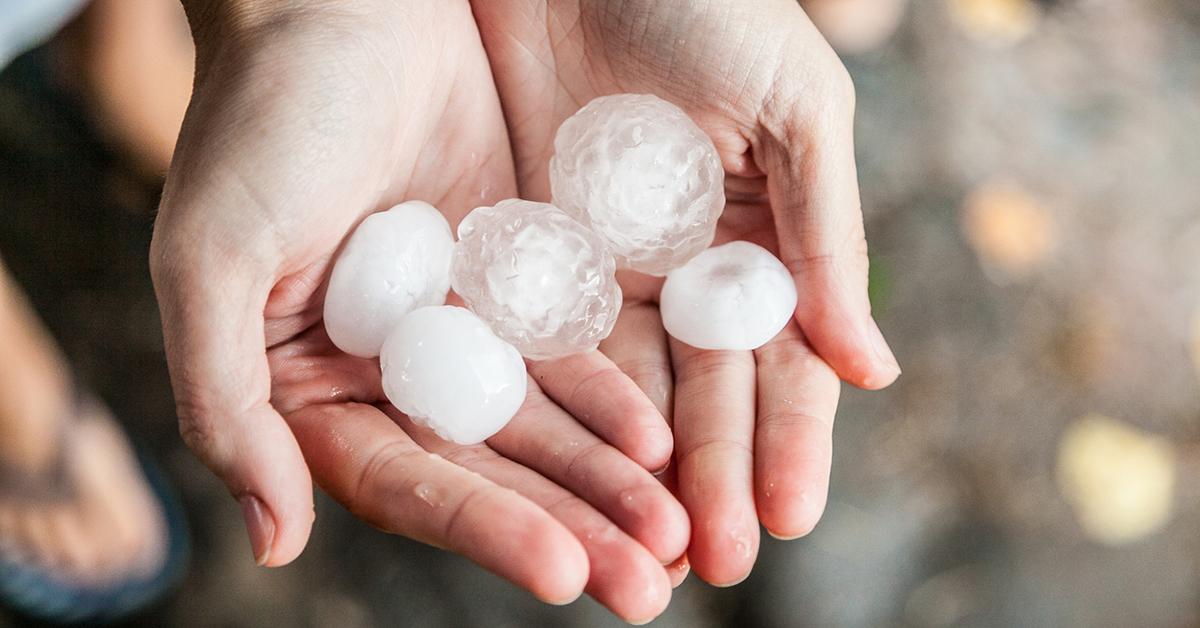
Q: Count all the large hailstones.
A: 2